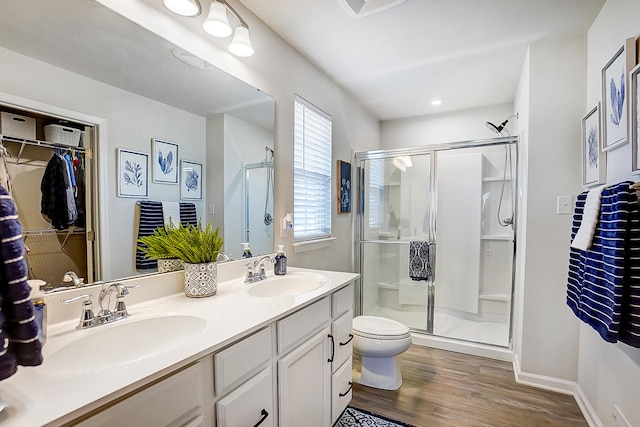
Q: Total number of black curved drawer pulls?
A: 4